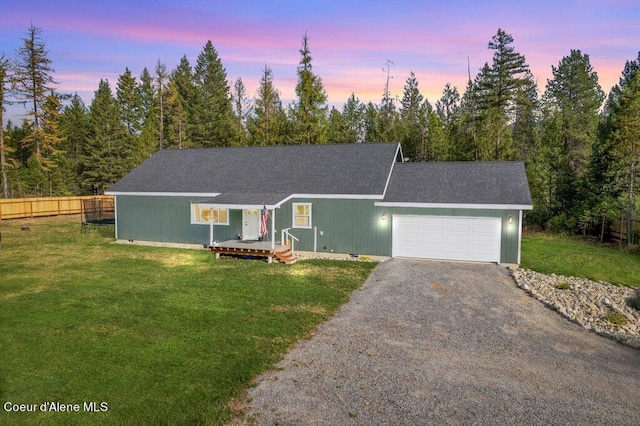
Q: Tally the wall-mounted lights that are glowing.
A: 2